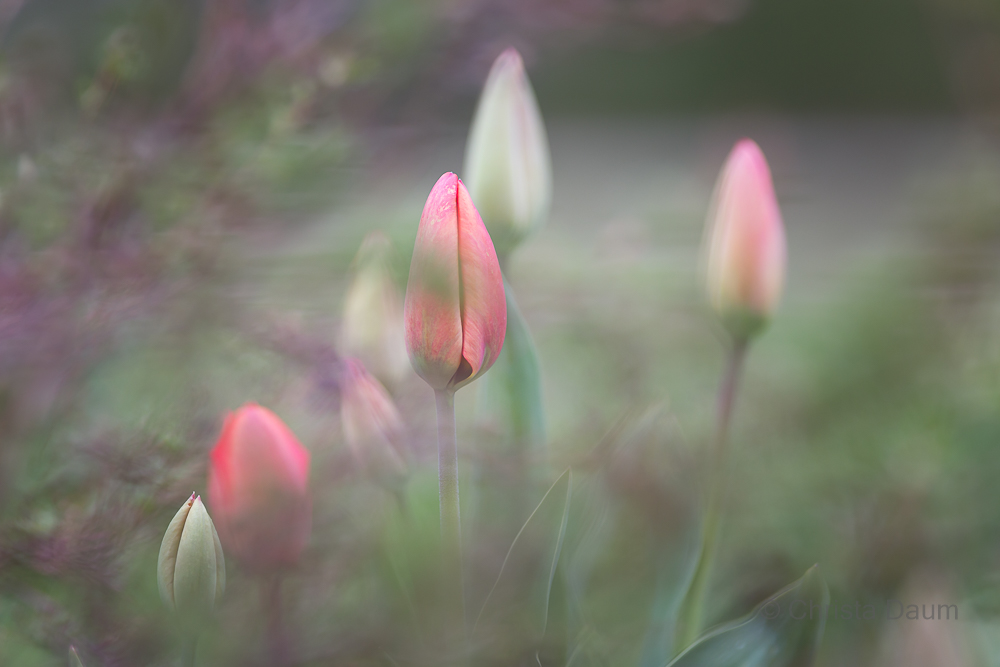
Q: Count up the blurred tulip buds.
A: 5